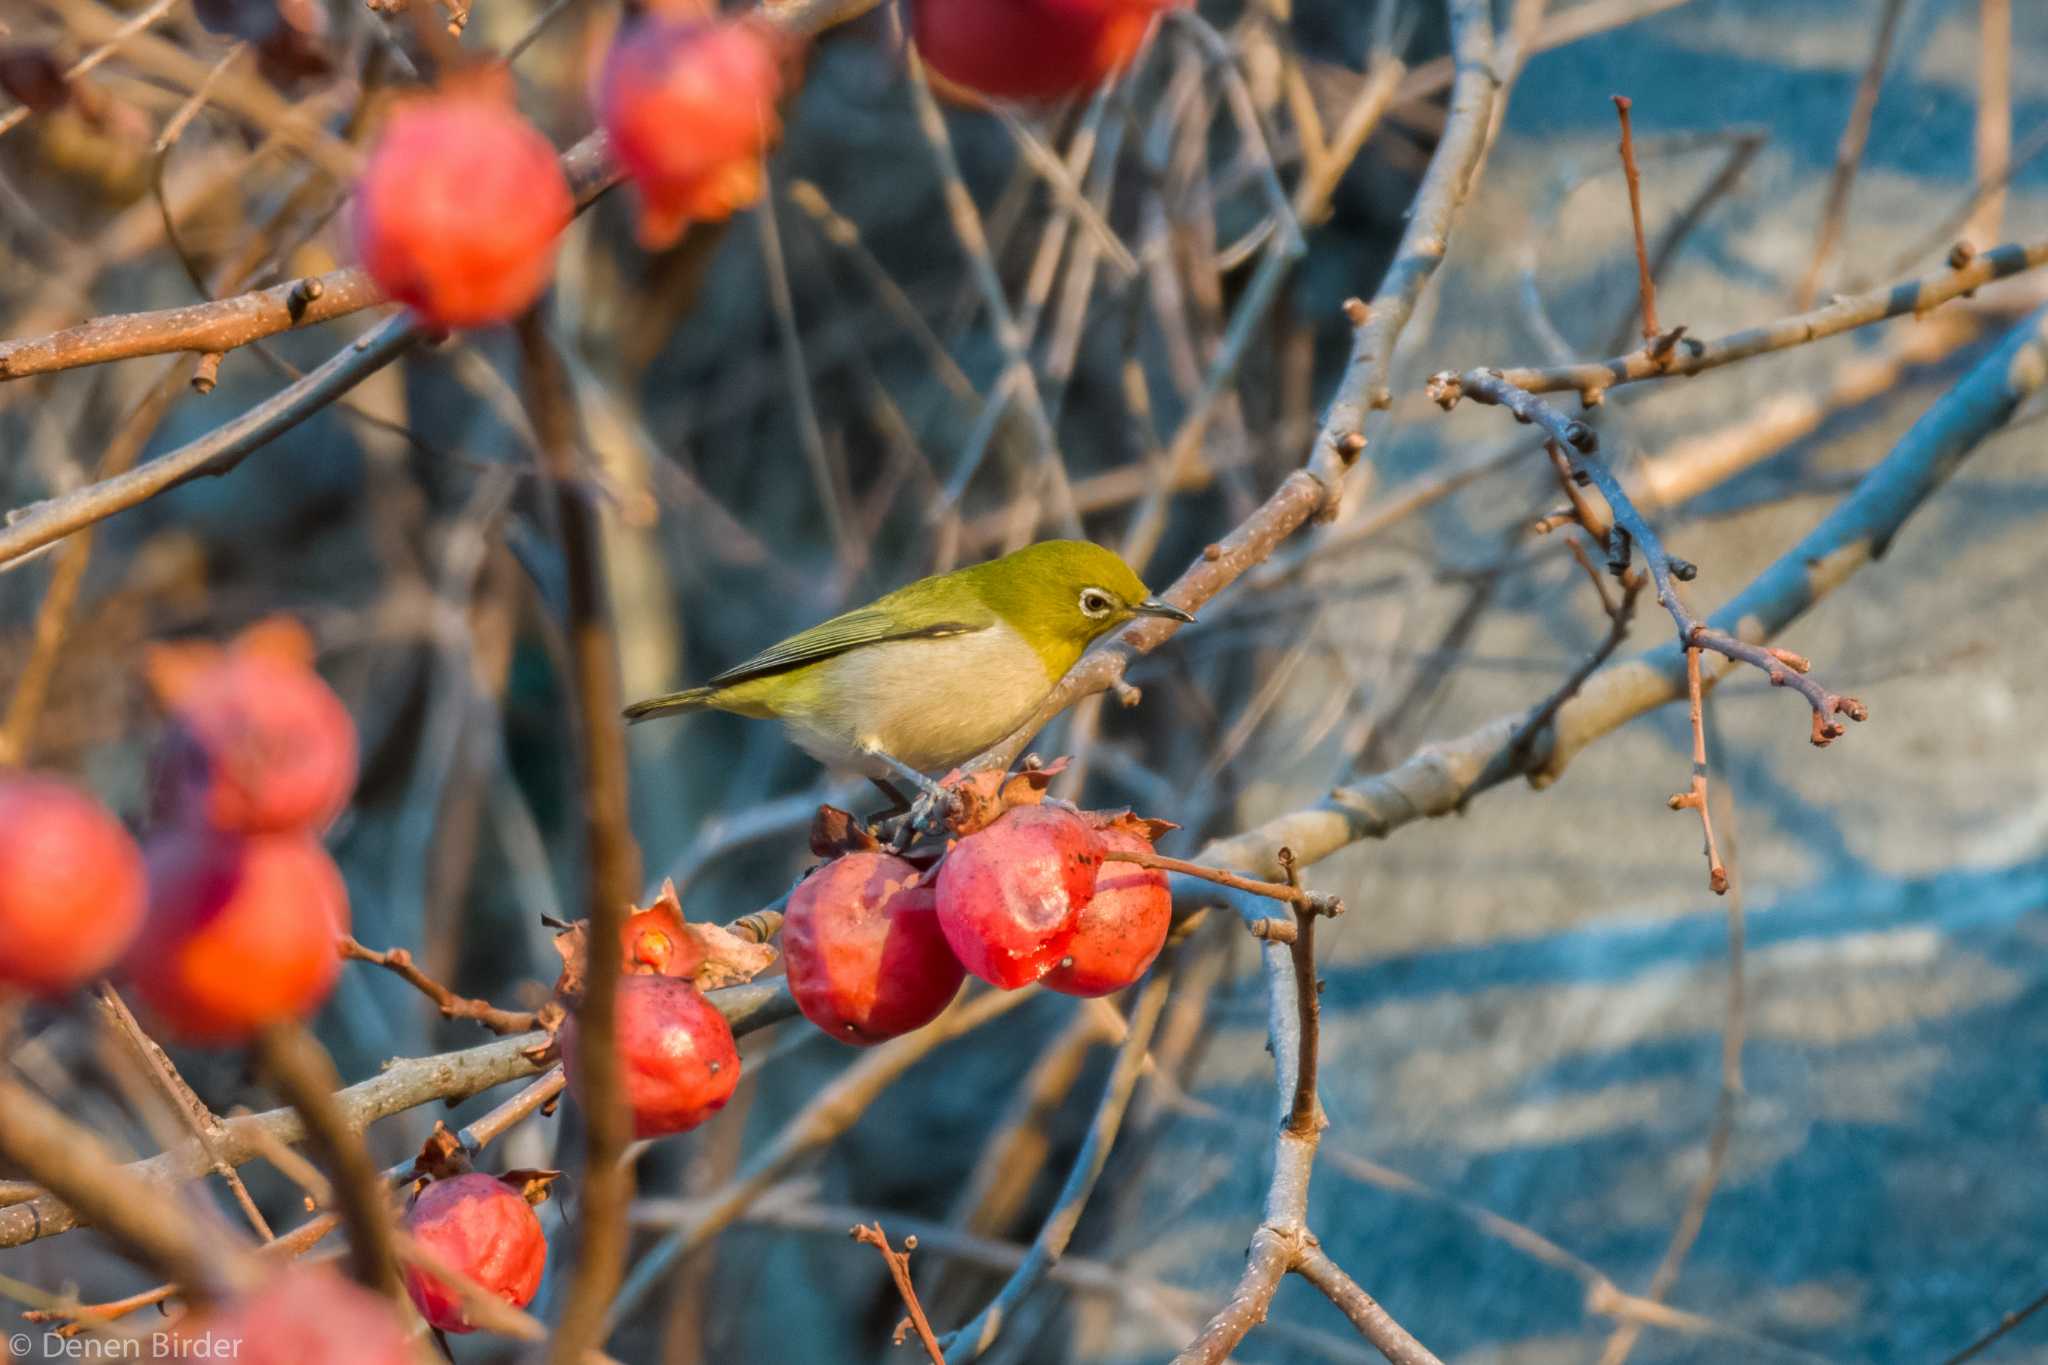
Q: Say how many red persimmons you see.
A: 12